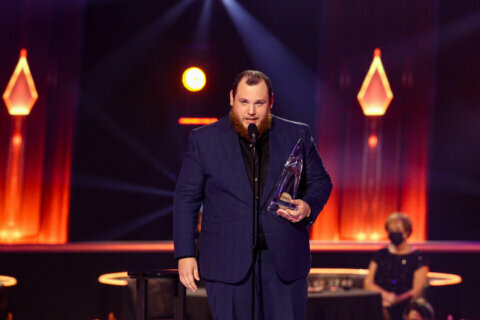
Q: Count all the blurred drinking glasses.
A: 3